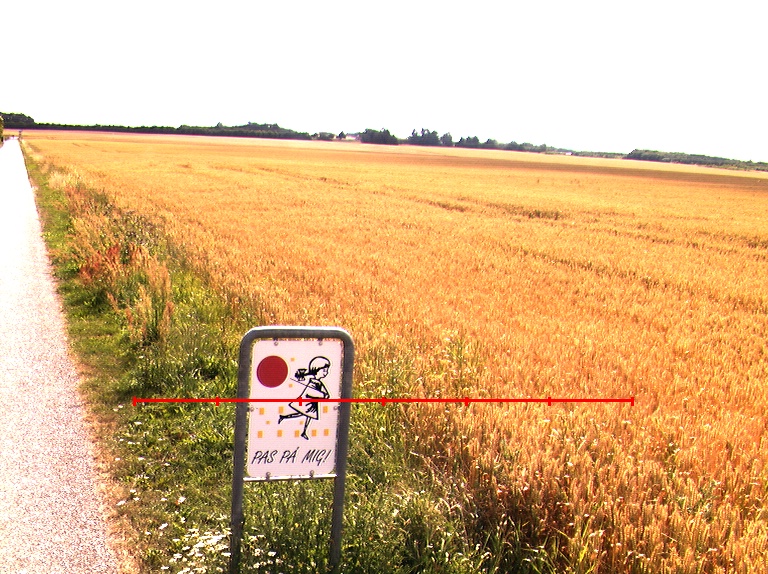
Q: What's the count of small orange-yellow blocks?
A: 12